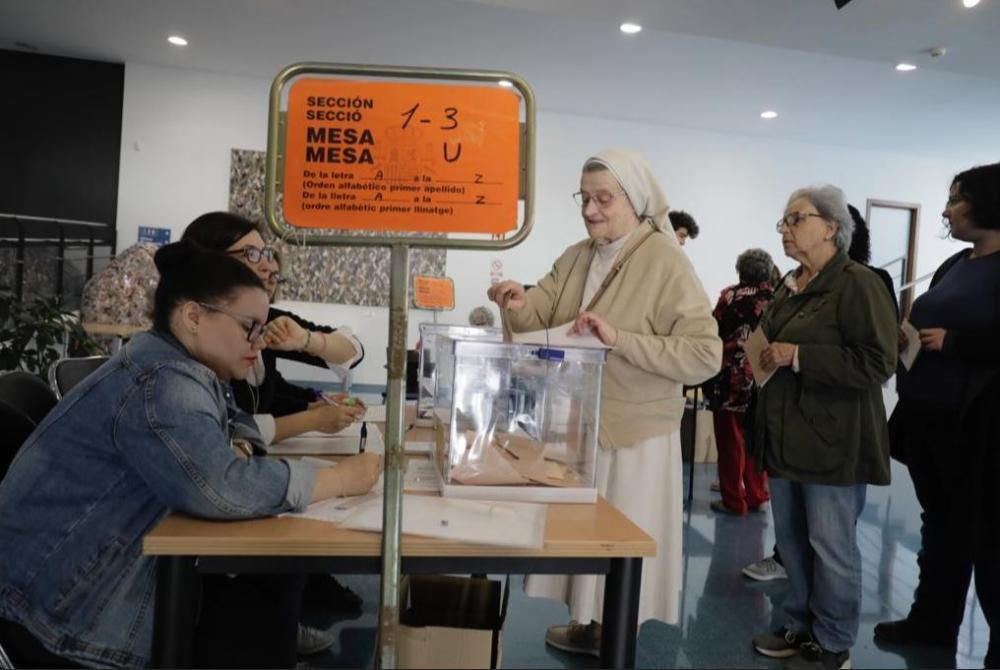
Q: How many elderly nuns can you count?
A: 1